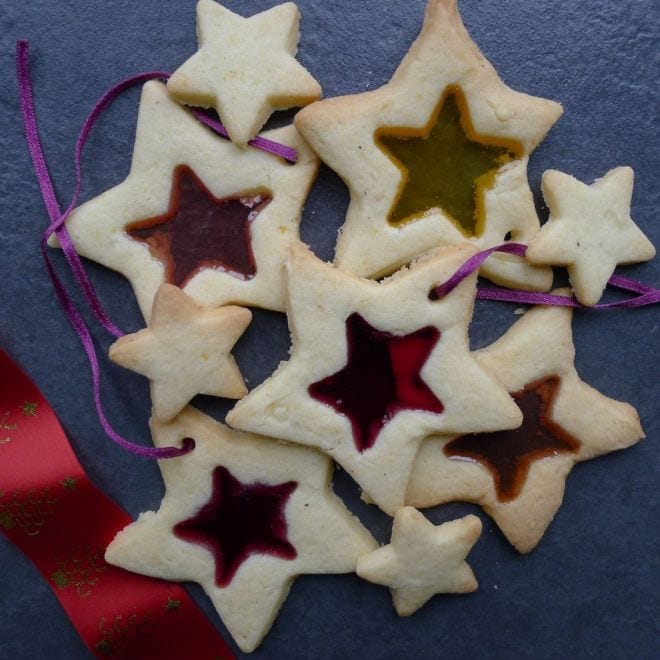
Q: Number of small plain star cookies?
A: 4